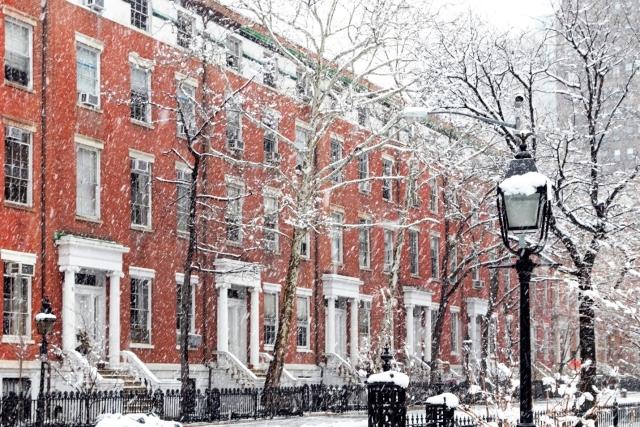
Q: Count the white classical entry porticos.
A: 5